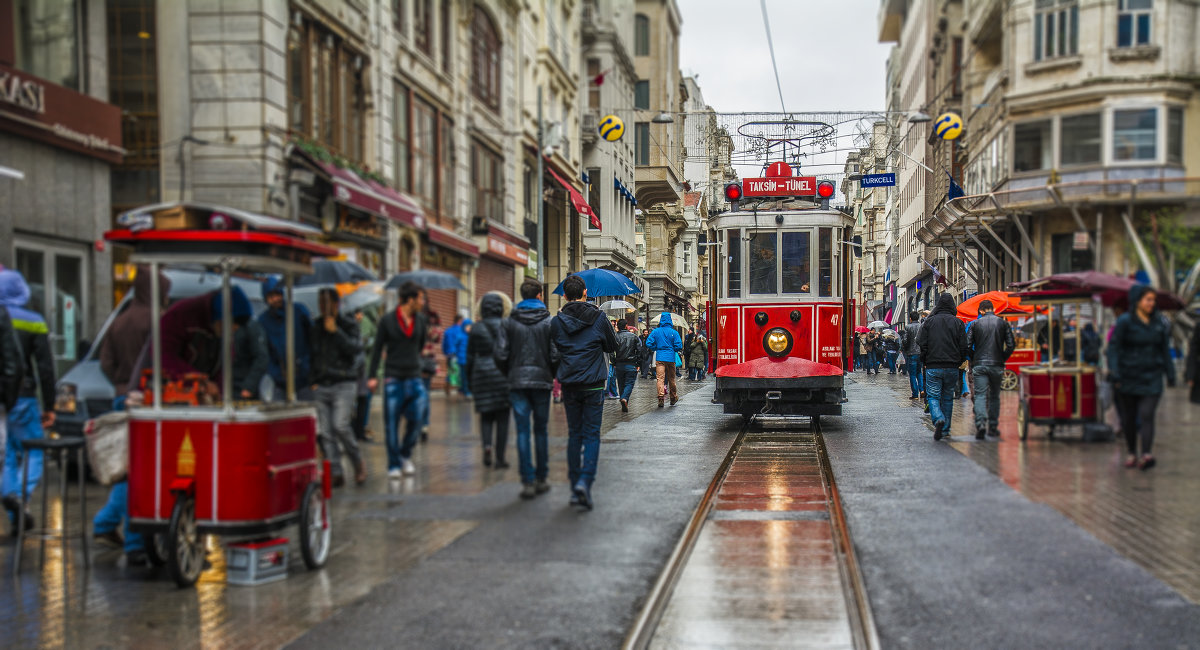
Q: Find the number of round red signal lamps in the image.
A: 2